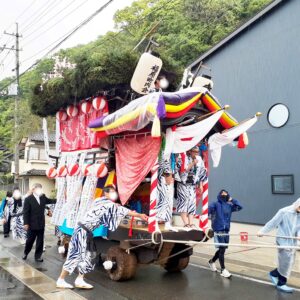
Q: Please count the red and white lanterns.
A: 9